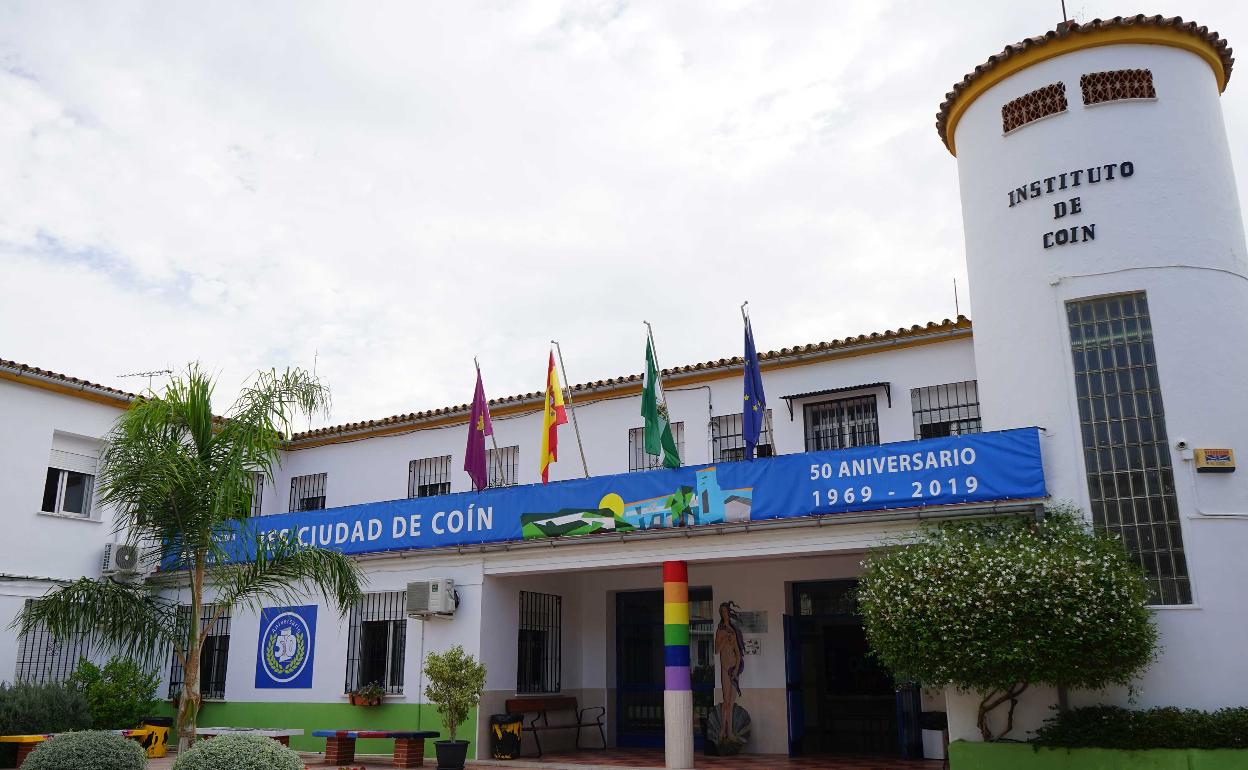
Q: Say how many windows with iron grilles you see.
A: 12